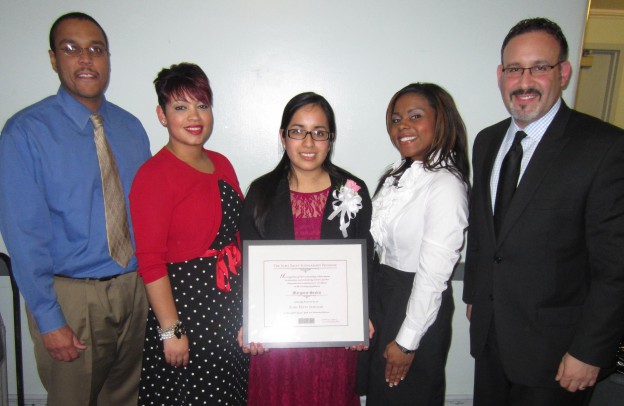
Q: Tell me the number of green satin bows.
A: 0